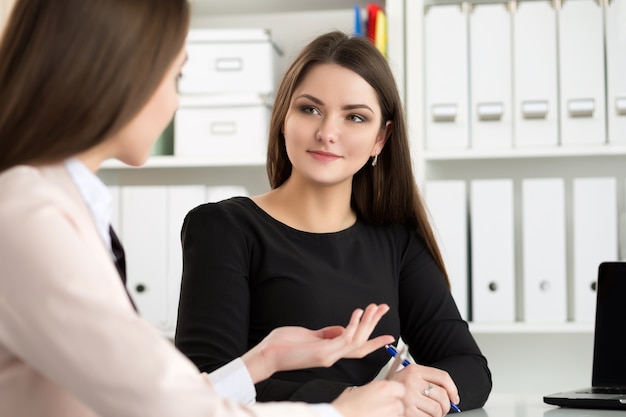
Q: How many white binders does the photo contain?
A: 13